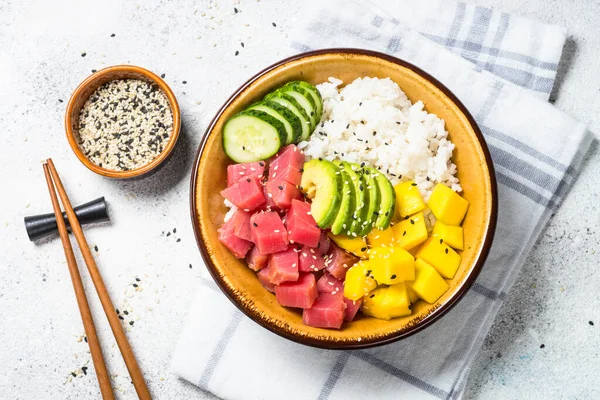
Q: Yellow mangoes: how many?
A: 11